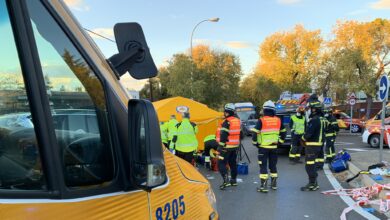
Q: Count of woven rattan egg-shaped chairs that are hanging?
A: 0